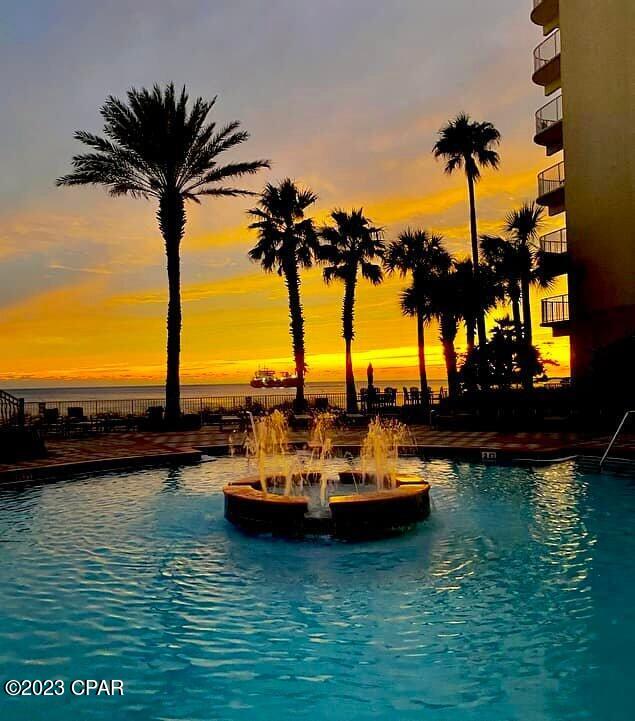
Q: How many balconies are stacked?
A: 6